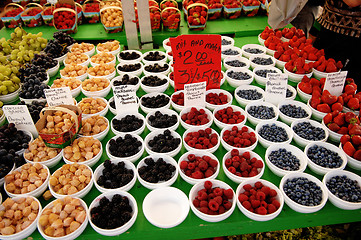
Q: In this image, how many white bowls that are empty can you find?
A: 1